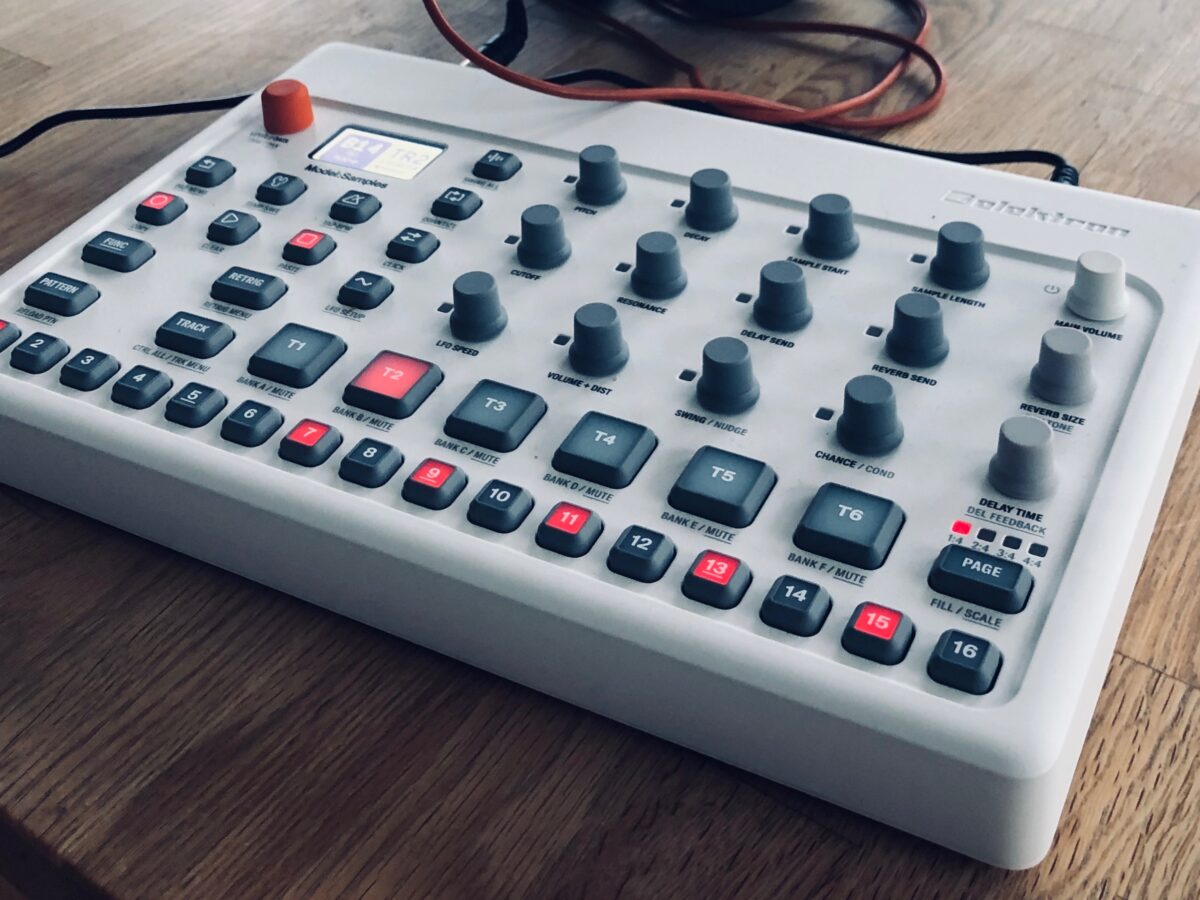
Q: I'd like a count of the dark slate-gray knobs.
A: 12